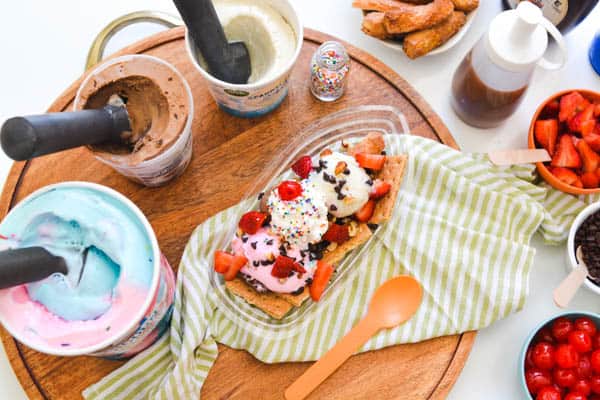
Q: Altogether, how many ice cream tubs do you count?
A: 3